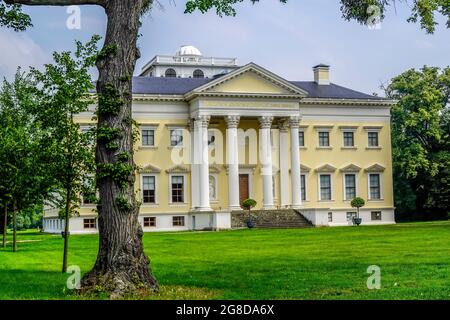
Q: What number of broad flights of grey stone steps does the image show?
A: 1